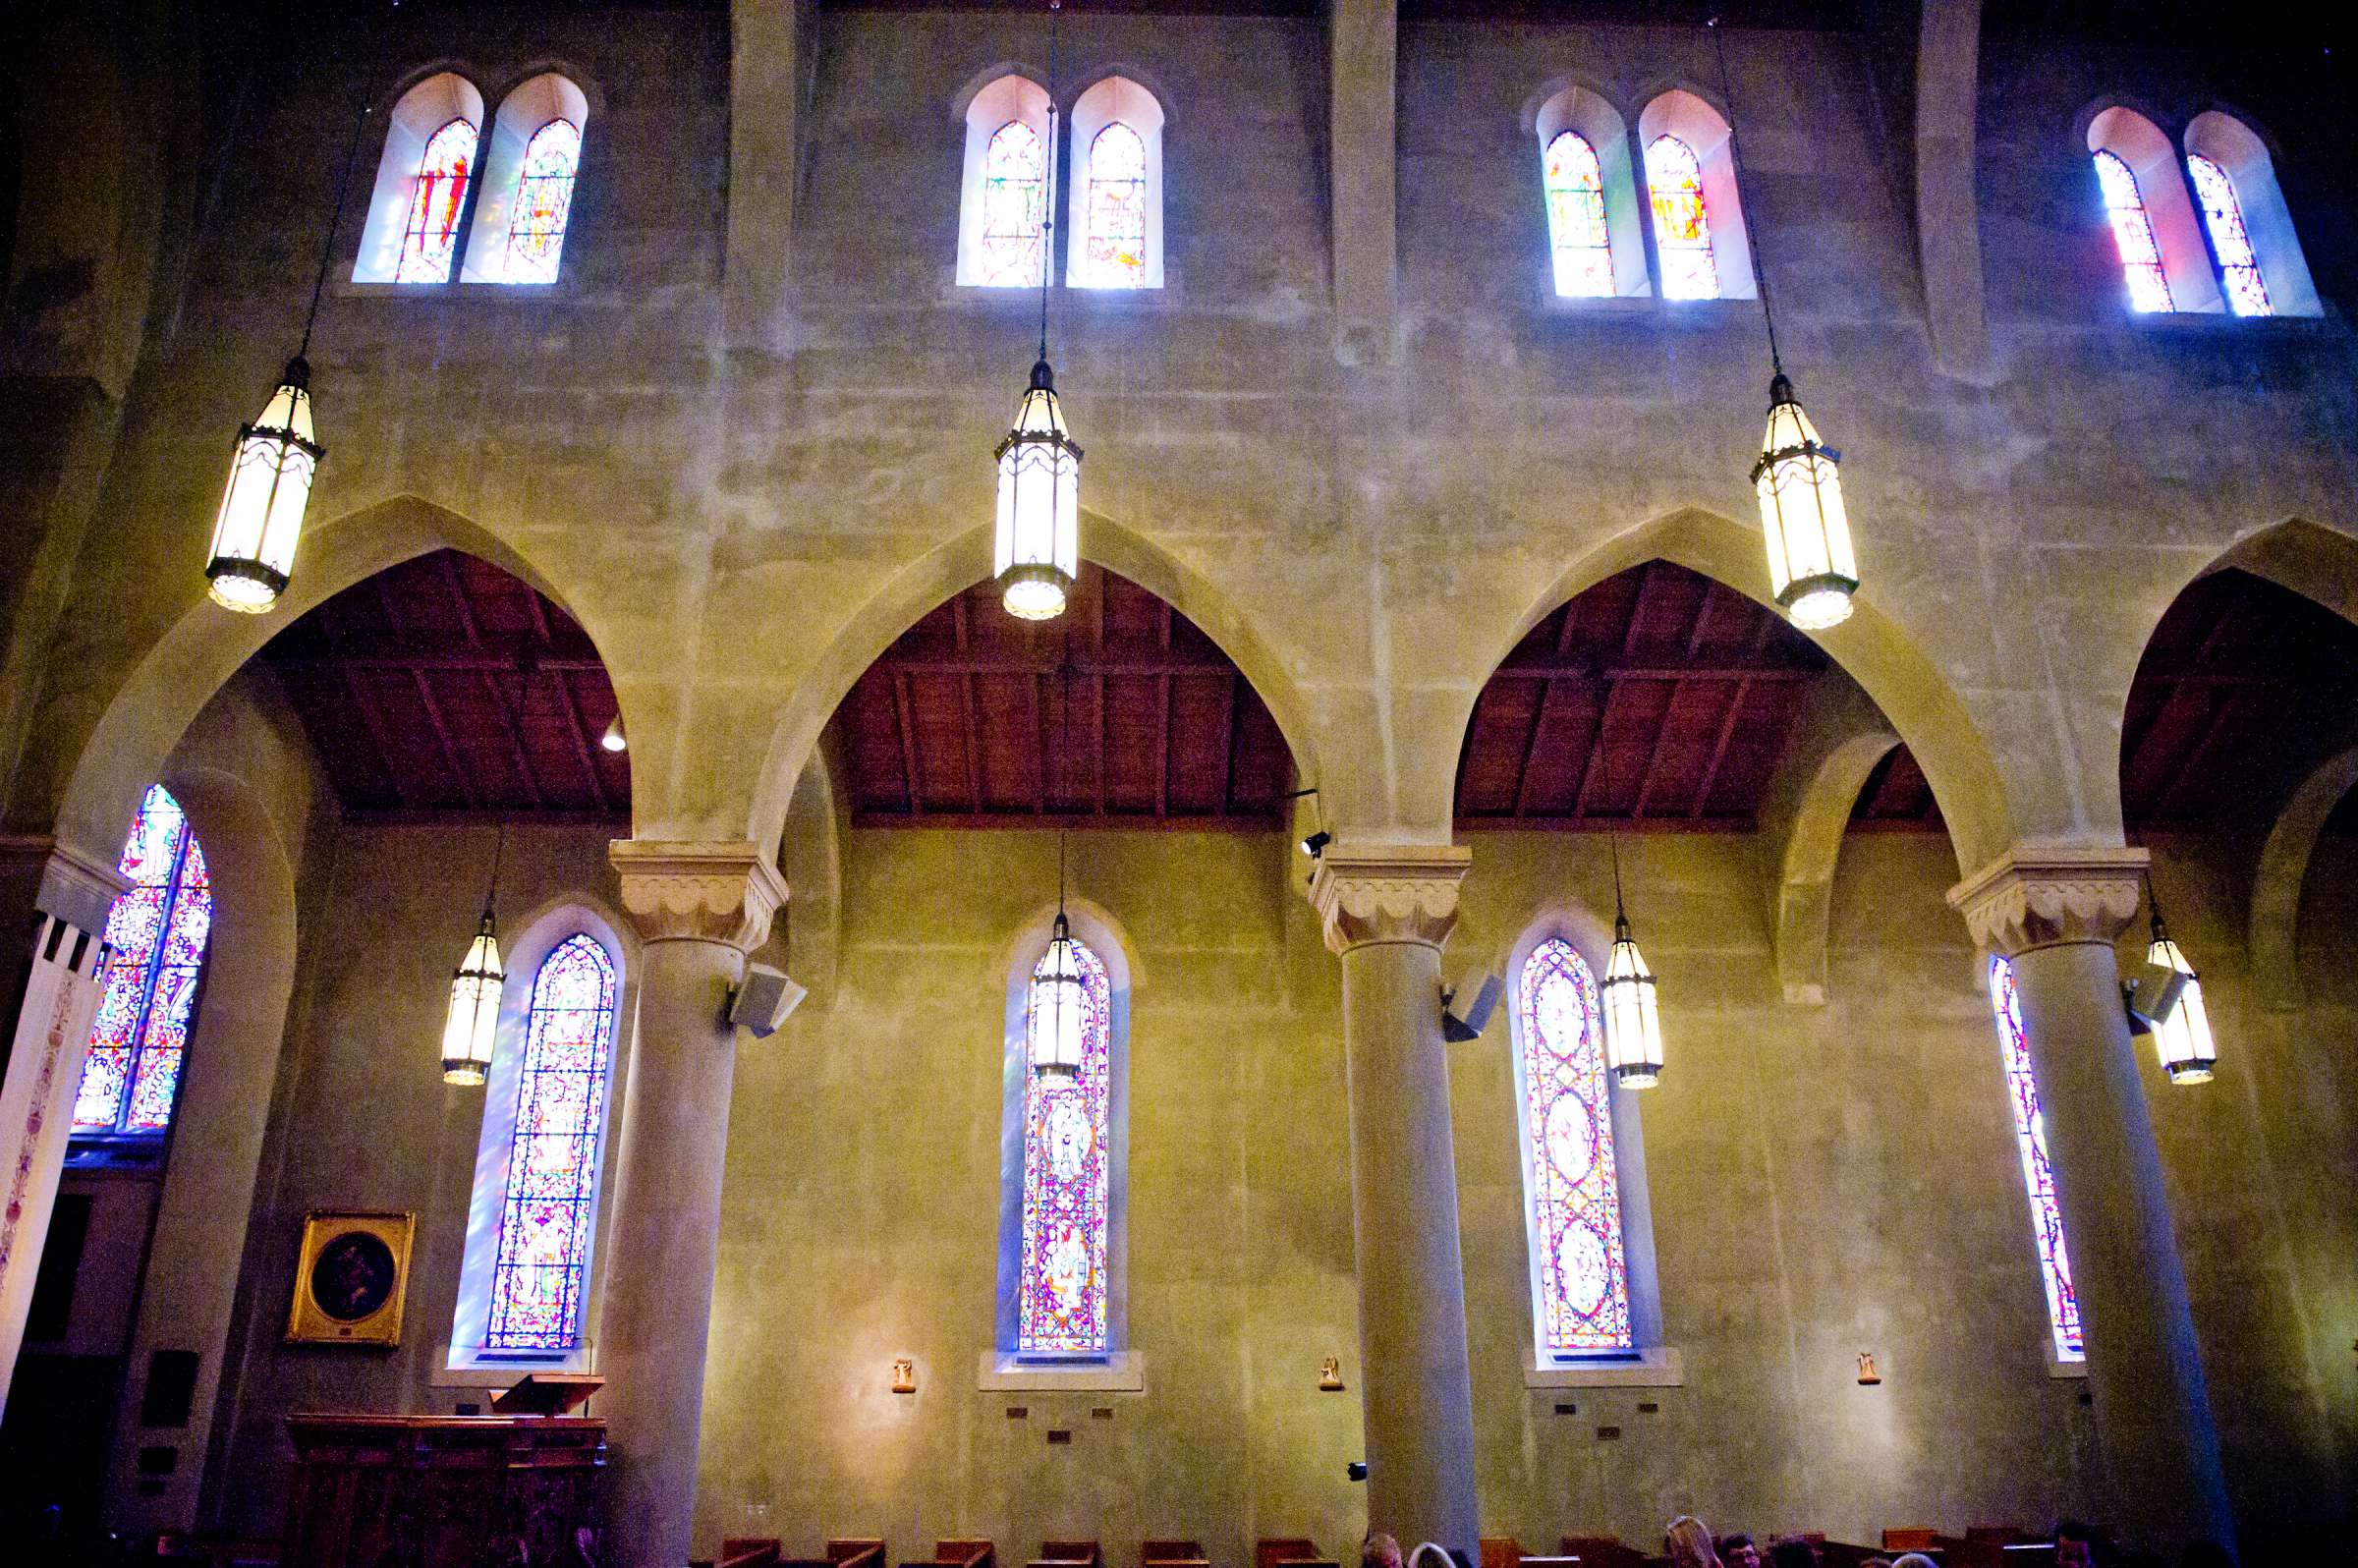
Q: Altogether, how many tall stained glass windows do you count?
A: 5